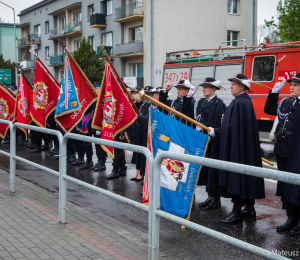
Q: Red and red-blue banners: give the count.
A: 5